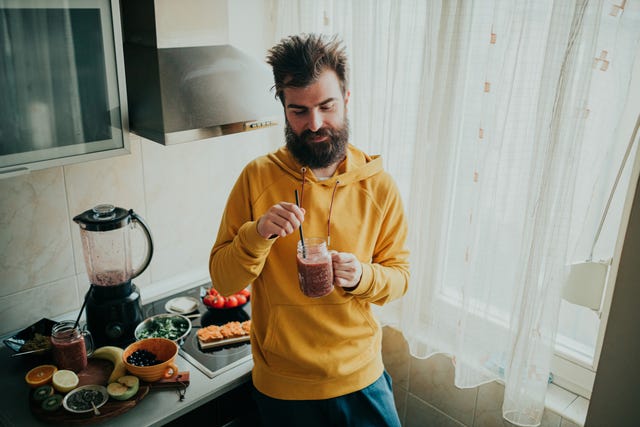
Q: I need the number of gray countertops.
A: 1